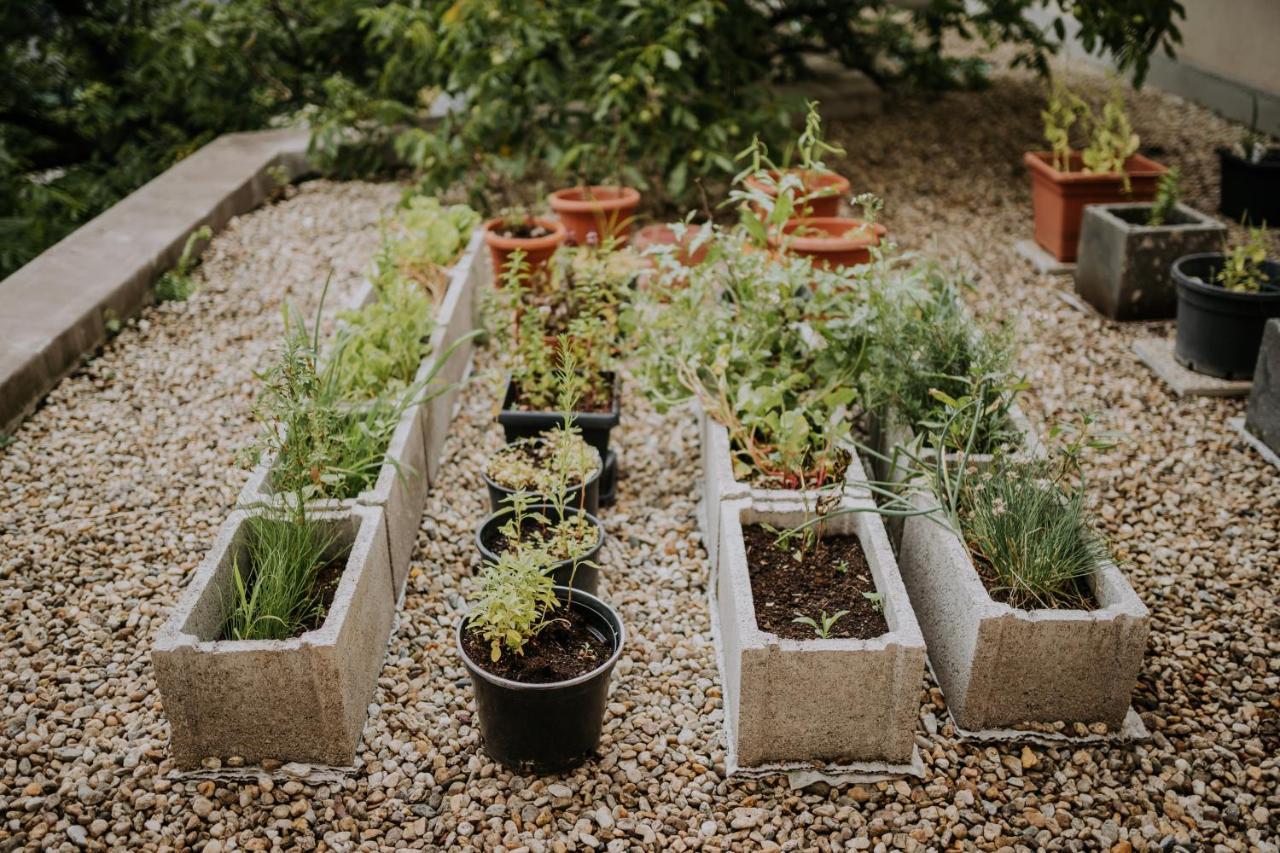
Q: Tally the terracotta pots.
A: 6